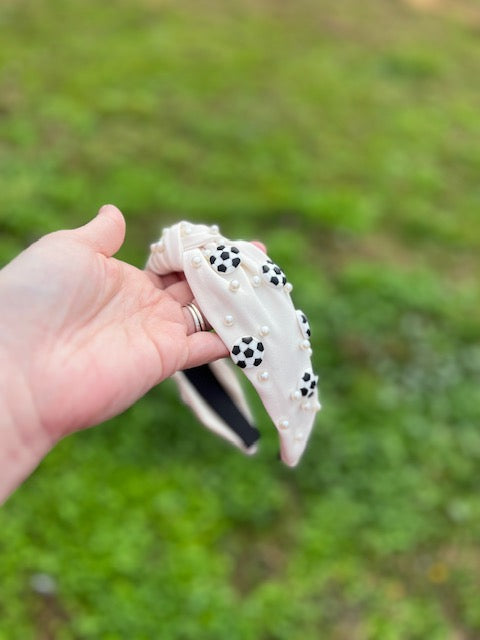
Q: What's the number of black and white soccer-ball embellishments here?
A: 5